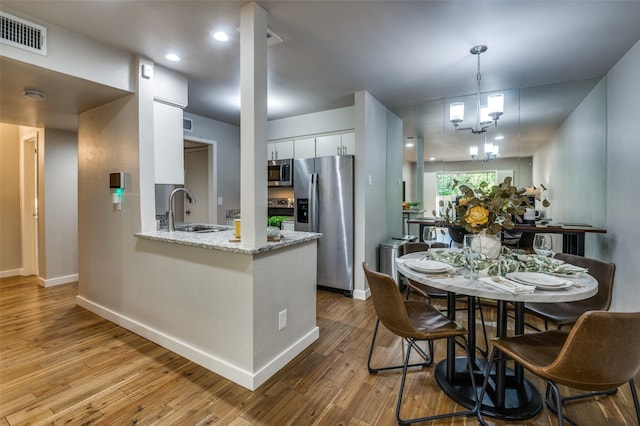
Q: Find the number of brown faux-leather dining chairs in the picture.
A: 4